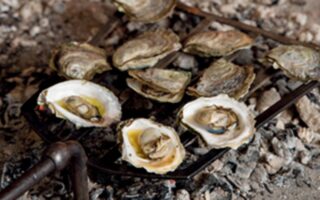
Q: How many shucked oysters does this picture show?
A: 3